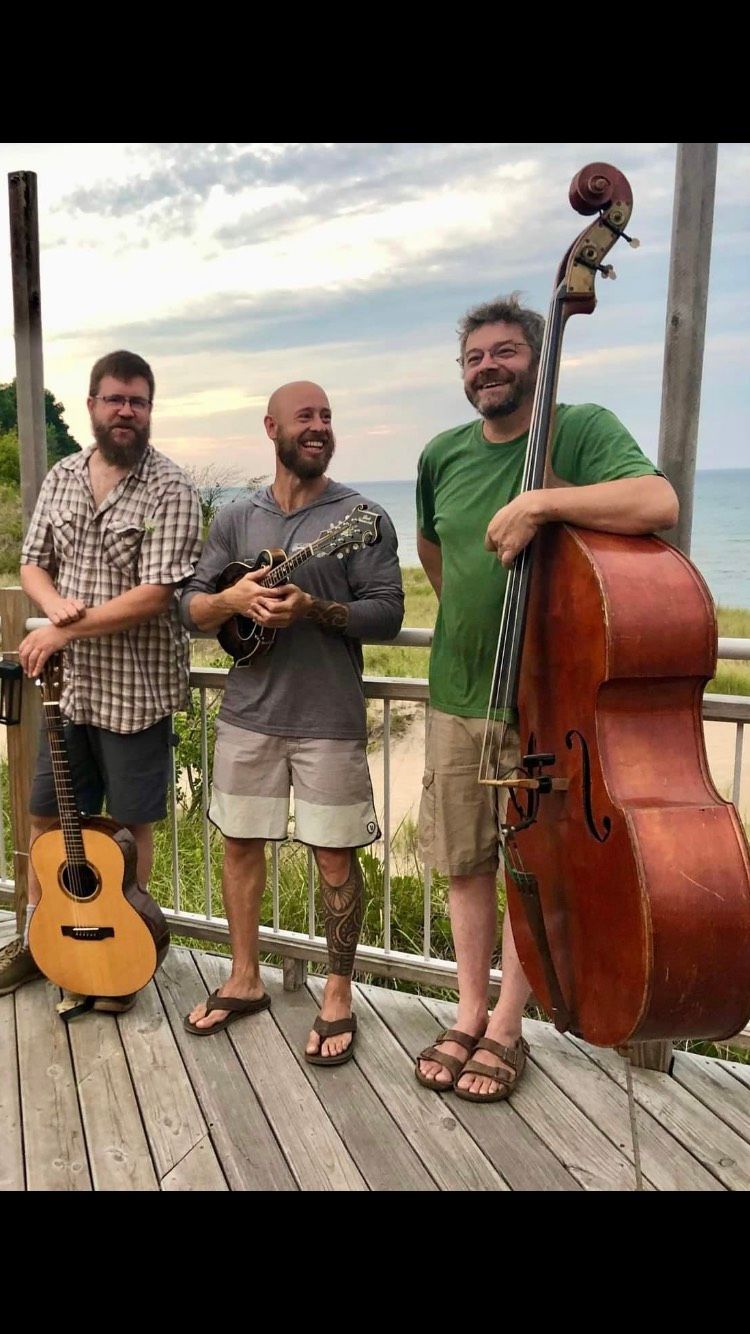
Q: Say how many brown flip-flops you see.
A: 2